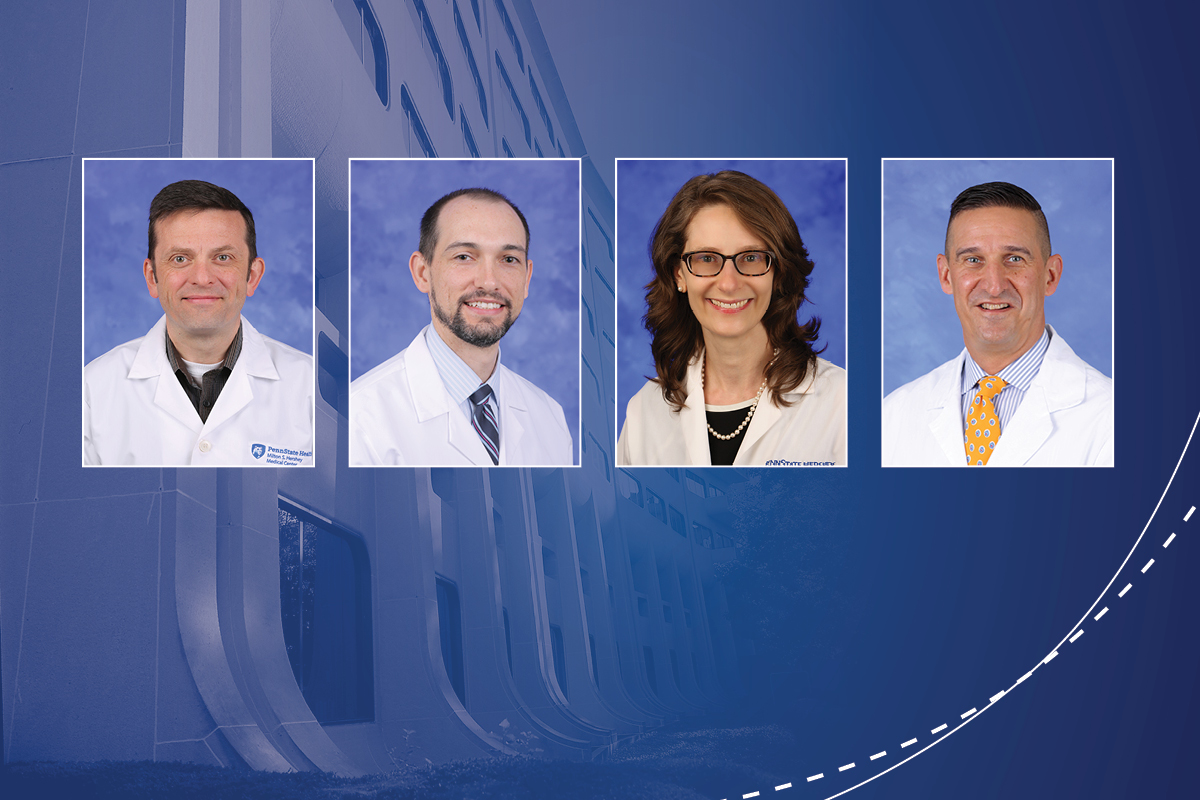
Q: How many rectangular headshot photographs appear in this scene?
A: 4